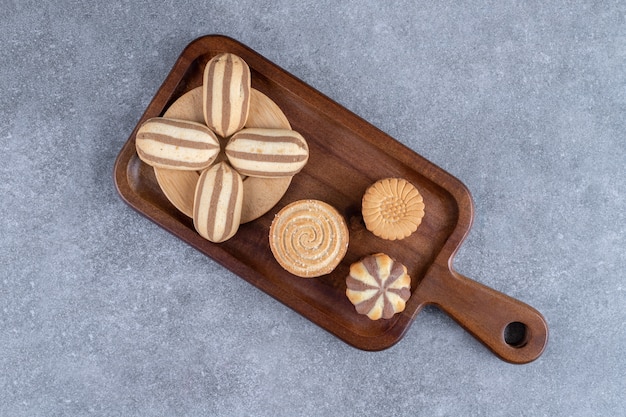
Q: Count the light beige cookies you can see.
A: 2